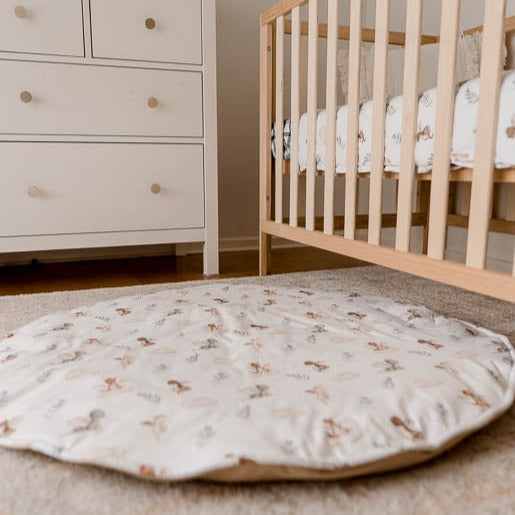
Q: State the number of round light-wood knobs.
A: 6